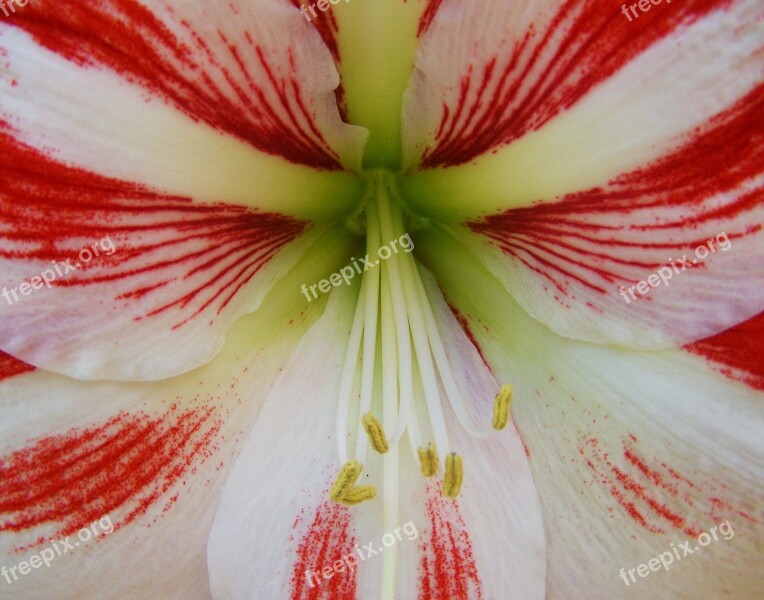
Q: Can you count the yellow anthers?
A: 6